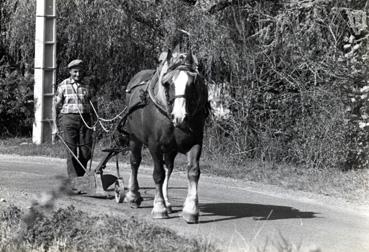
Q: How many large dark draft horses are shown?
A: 1